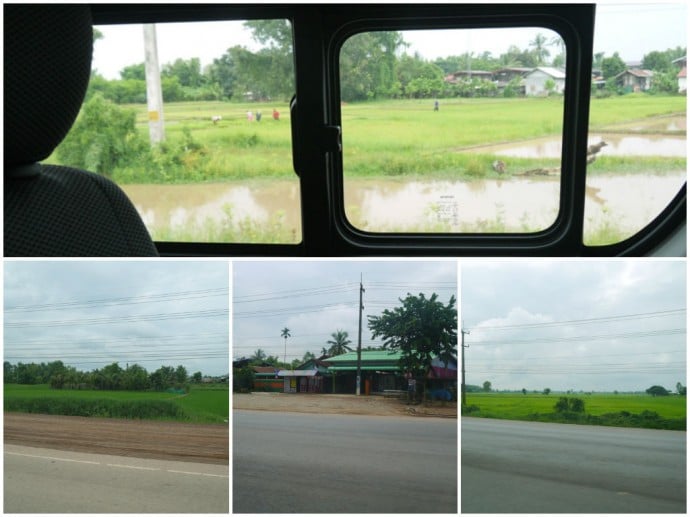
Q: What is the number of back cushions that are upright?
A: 1